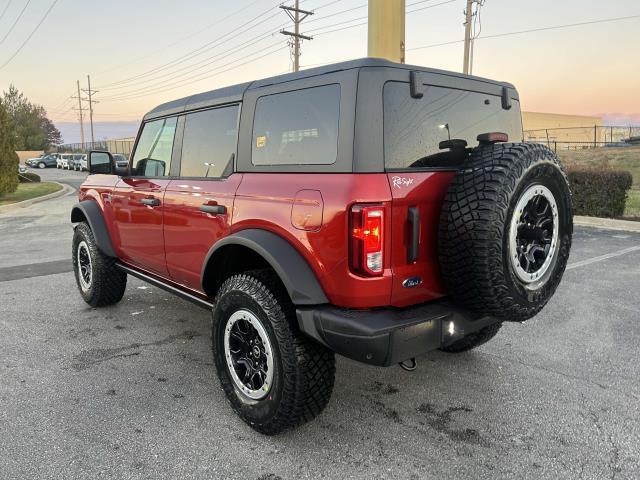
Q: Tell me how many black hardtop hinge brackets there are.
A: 2